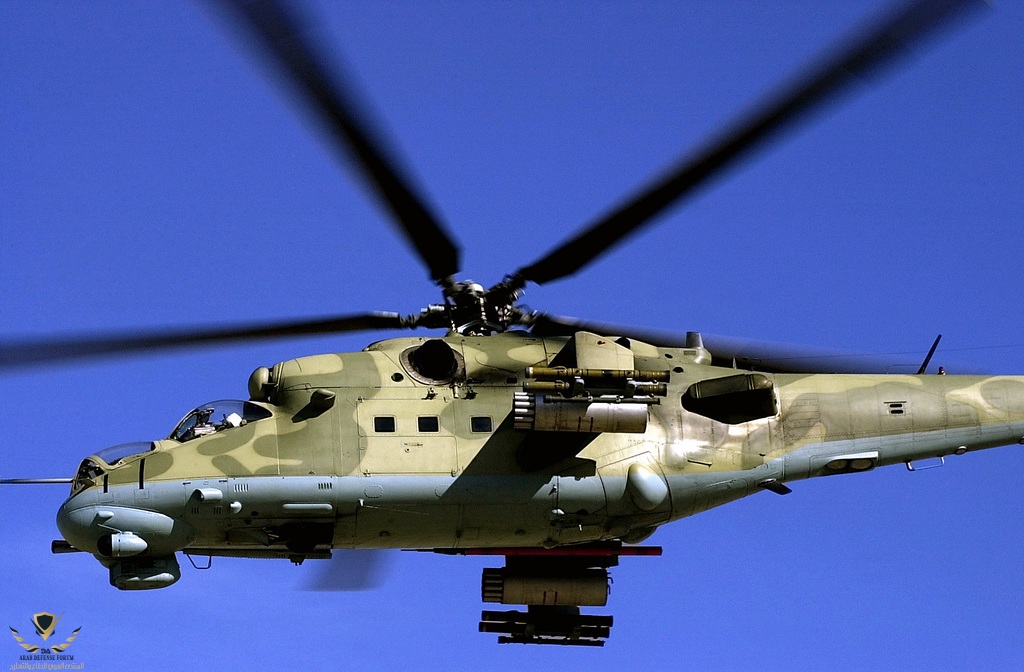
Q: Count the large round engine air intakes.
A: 1